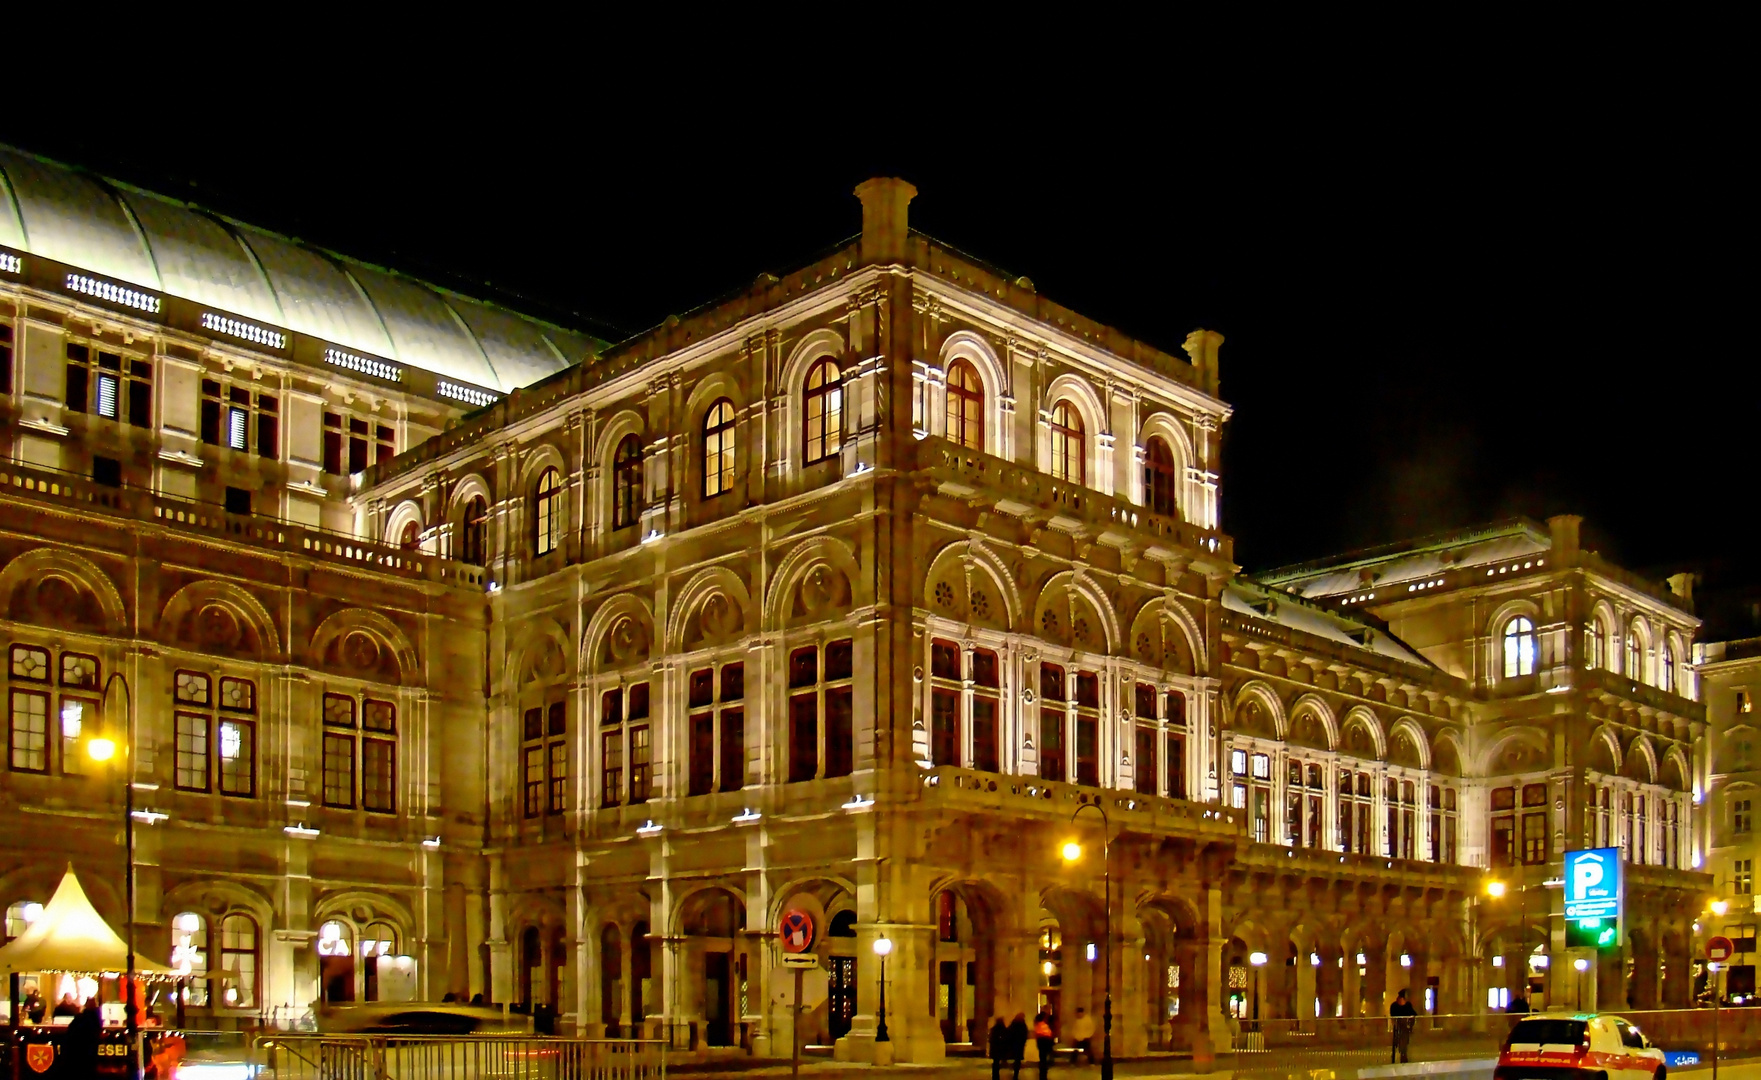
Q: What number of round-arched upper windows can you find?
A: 13